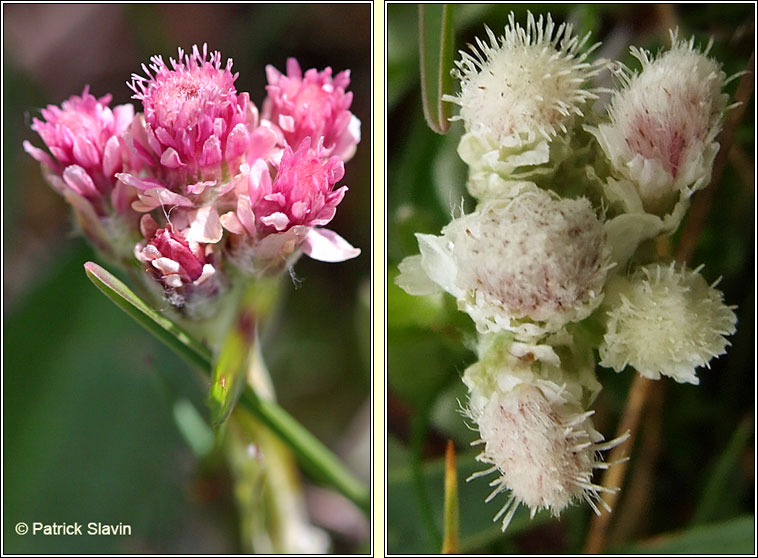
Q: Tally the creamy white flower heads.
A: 5